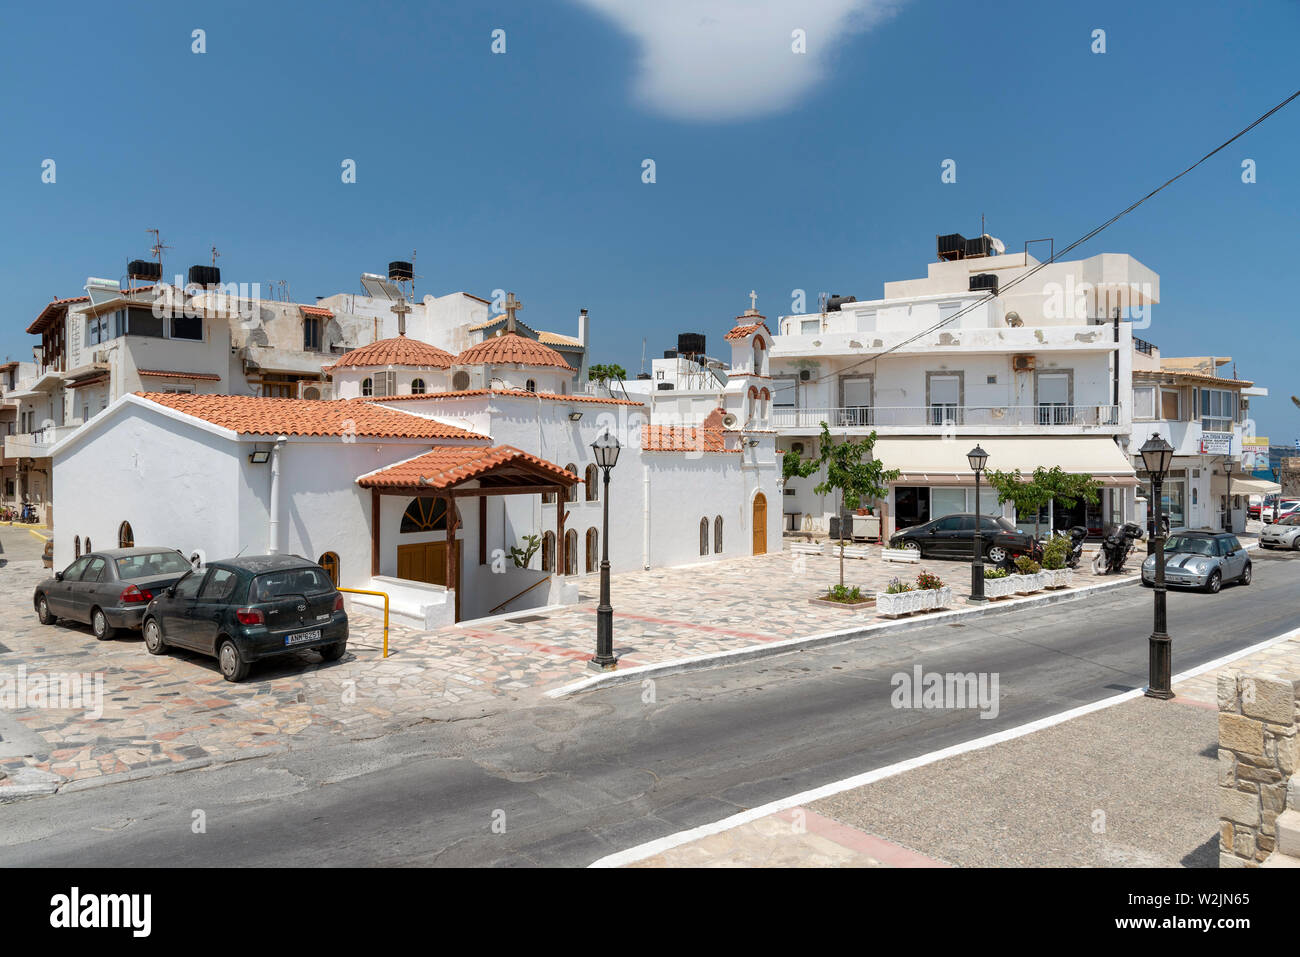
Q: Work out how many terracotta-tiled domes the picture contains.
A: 2